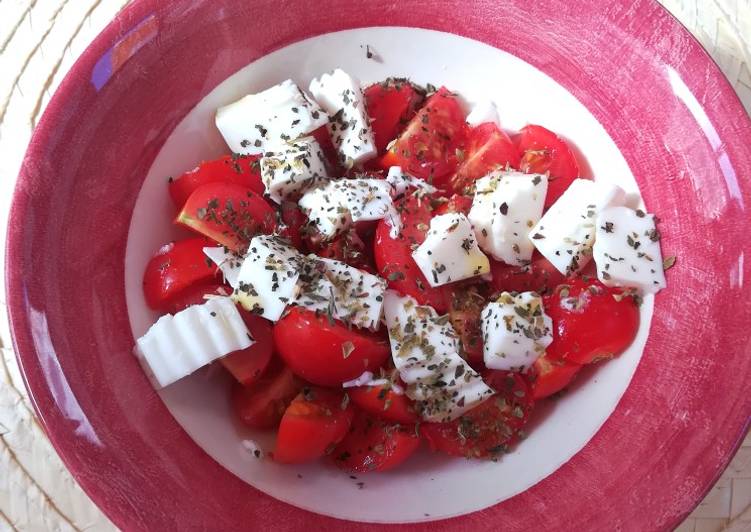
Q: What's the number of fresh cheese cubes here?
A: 13